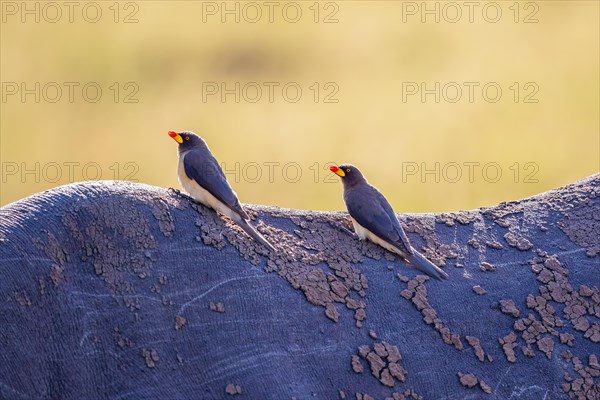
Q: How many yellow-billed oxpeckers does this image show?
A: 2